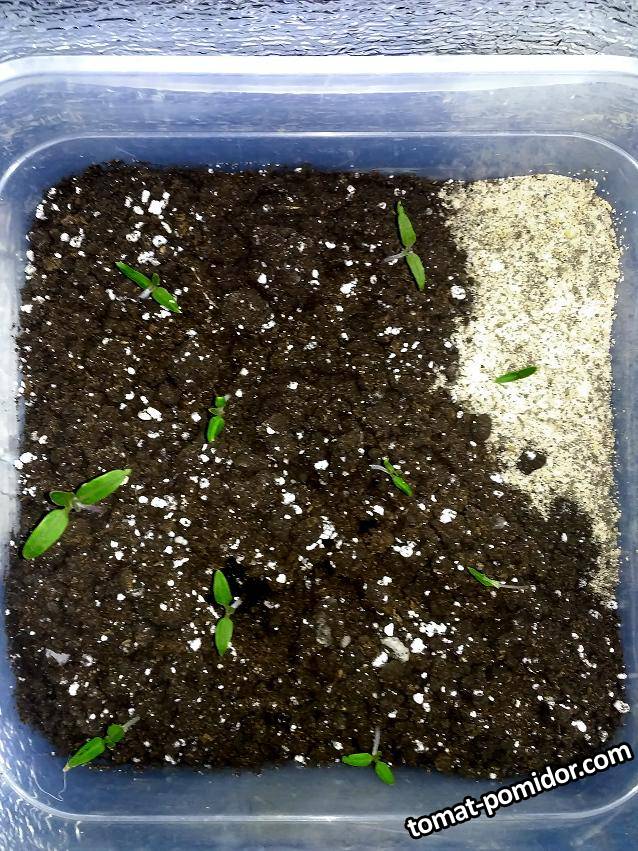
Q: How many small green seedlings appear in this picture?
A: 10